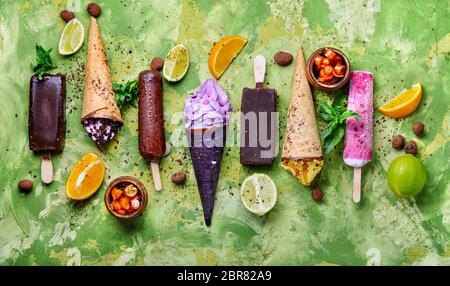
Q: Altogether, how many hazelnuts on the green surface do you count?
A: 10